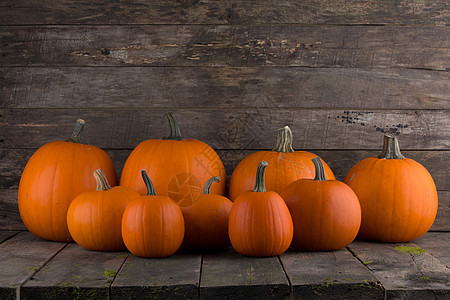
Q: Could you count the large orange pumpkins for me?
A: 4